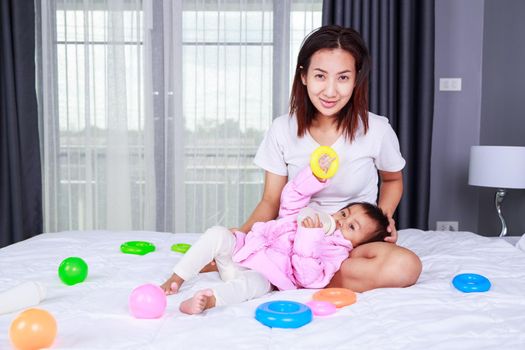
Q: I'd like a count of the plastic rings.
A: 7